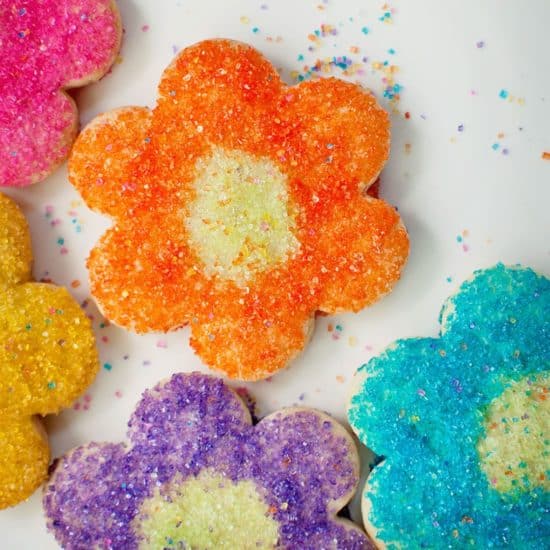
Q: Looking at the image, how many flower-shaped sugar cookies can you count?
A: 5